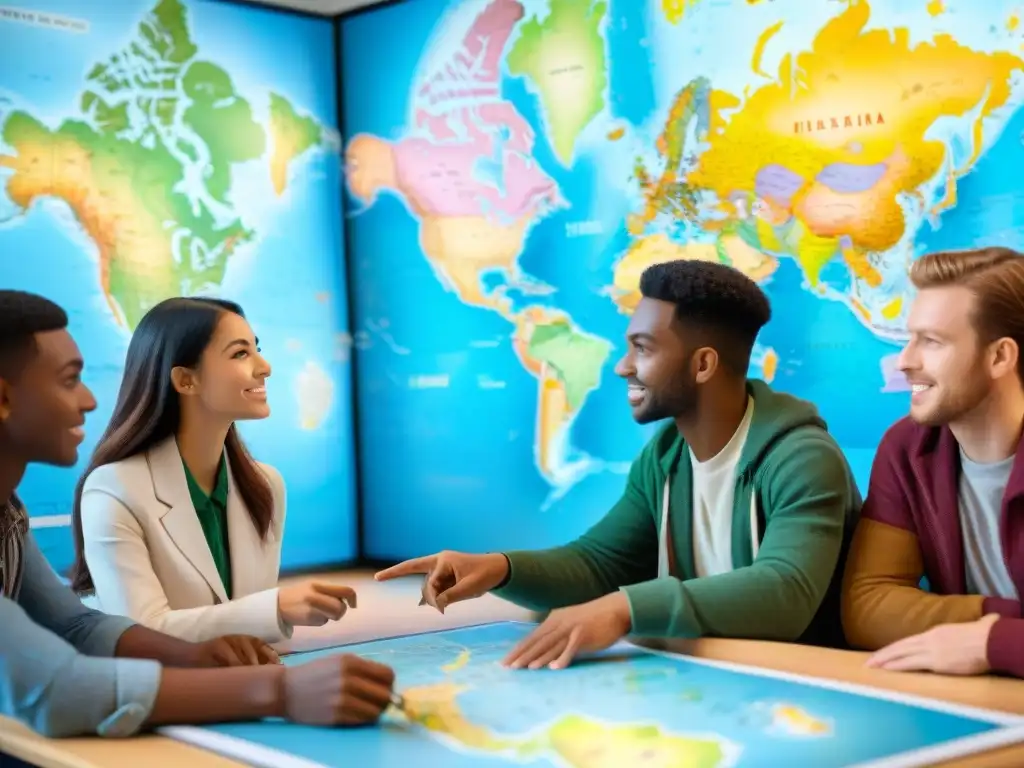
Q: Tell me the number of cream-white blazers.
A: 1